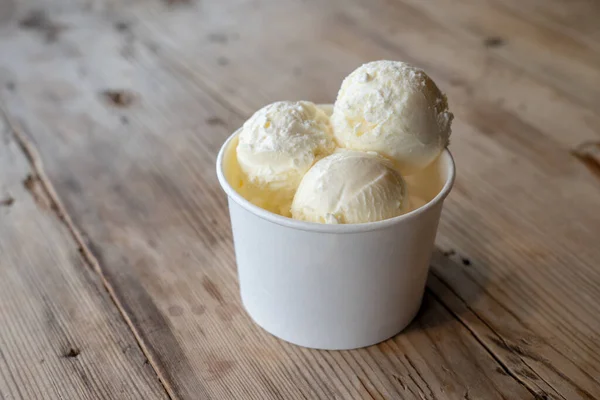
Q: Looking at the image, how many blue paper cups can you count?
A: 0